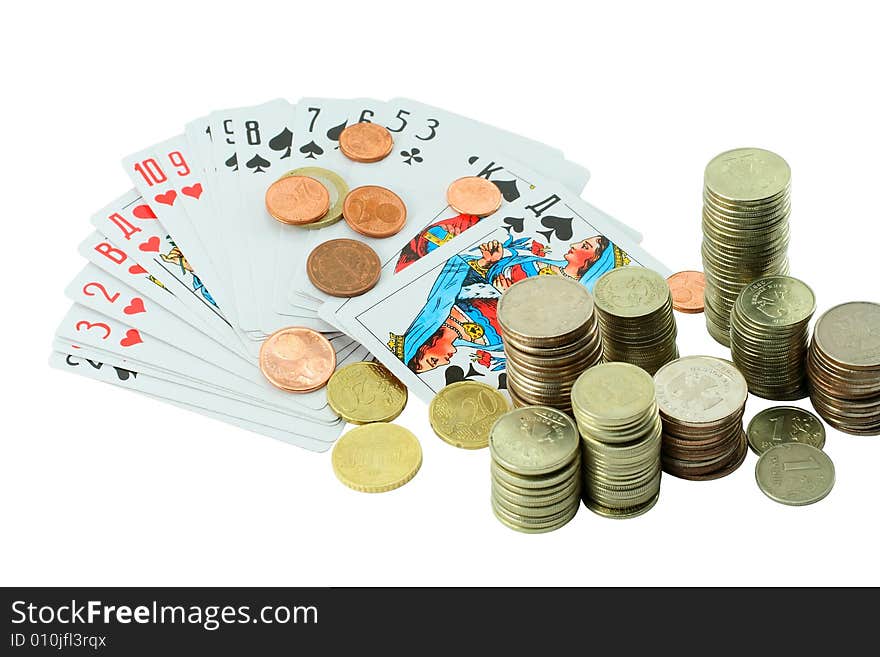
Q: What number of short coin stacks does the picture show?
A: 7